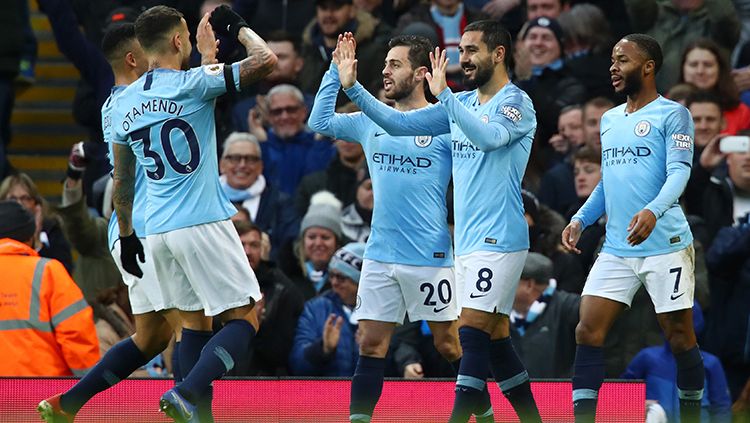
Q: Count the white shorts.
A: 5